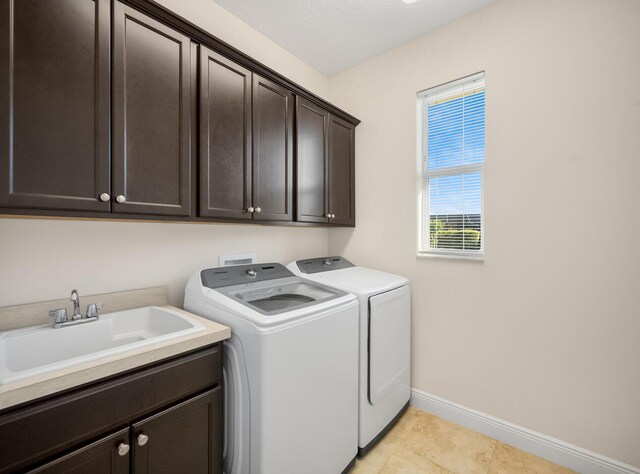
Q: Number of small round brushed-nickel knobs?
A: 8